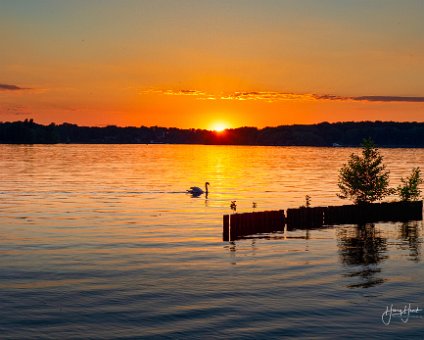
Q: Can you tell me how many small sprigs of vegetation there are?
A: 3